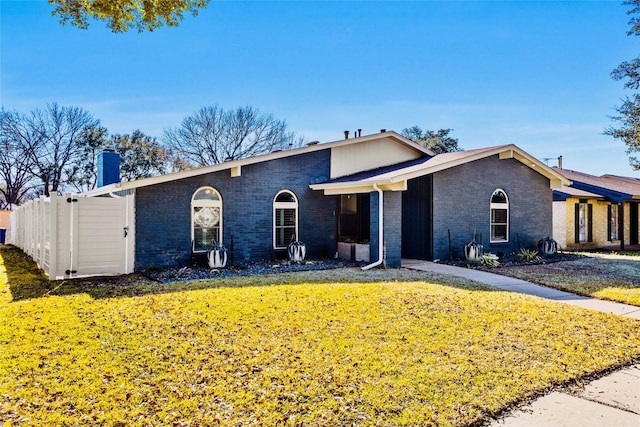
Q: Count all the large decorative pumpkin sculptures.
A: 4